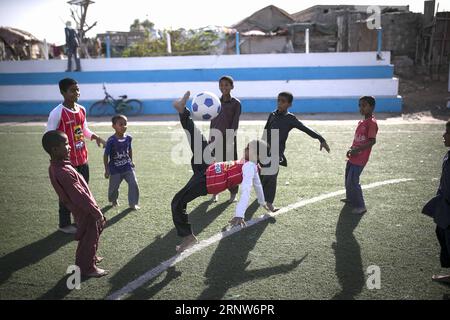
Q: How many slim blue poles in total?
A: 3